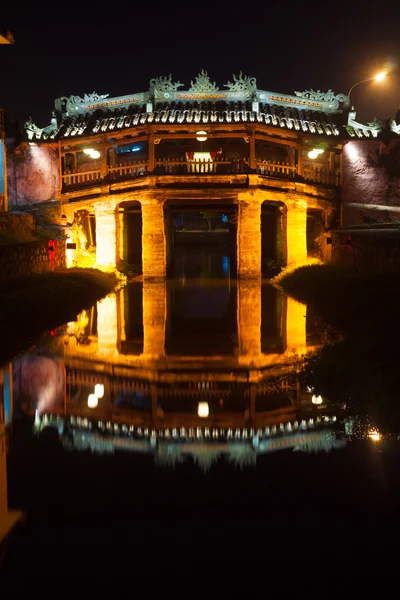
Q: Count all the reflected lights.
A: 5